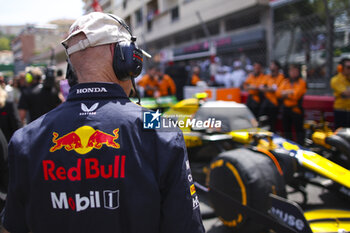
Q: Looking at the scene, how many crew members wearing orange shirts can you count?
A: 6